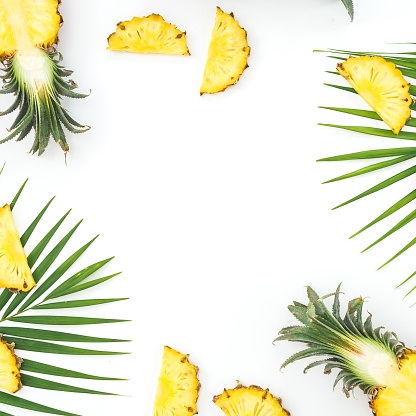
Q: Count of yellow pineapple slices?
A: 7